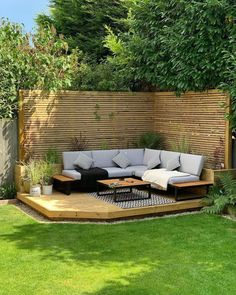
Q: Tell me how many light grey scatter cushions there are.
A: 4